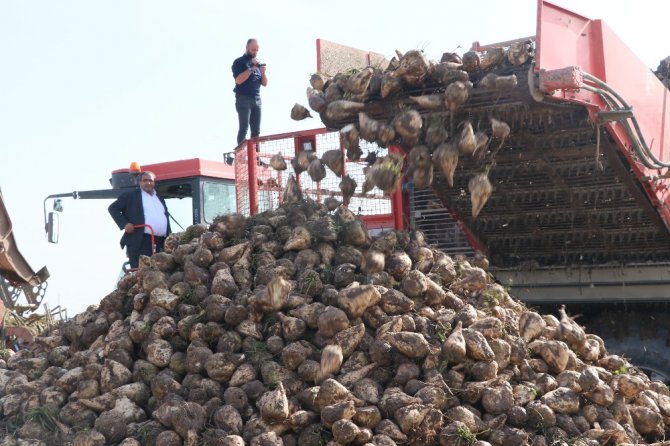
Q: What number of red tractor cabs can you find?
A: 1